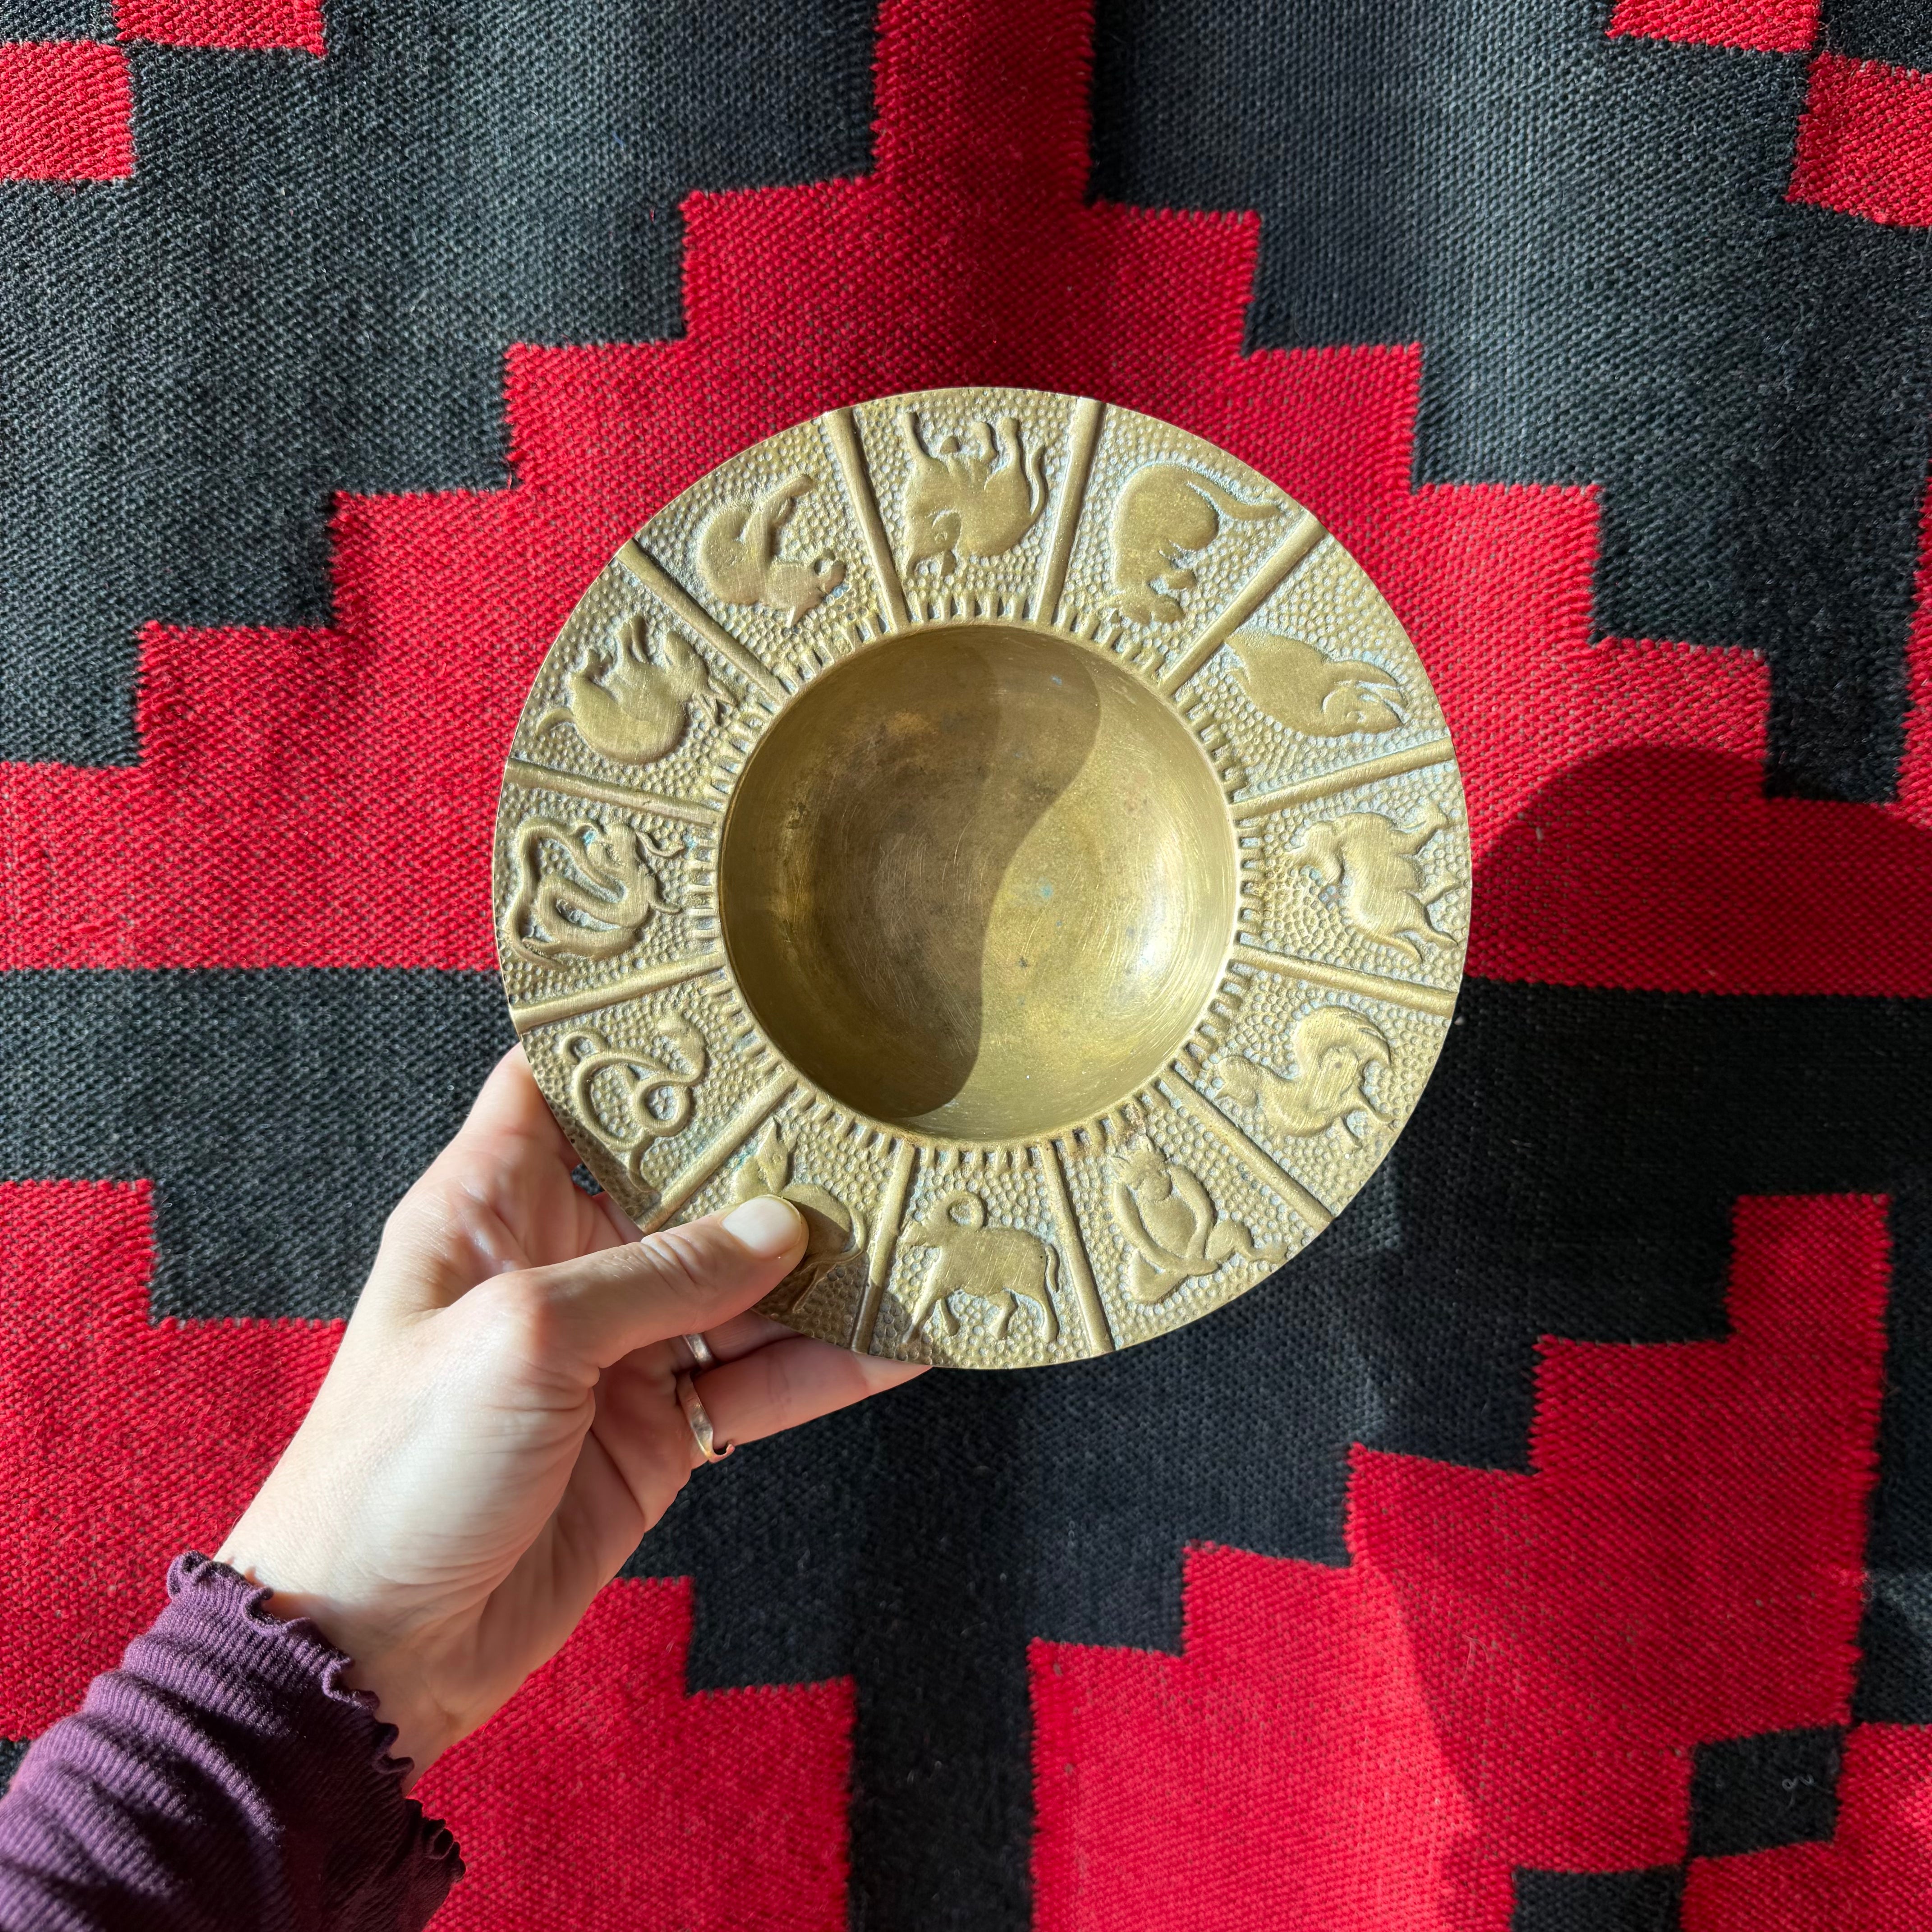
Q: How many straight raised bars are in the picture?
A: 12